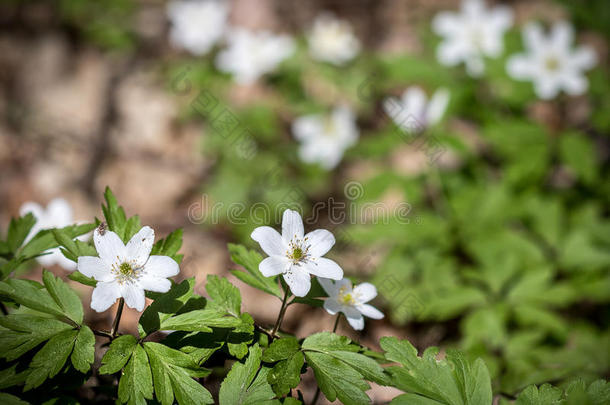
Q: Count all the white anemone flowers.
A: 11